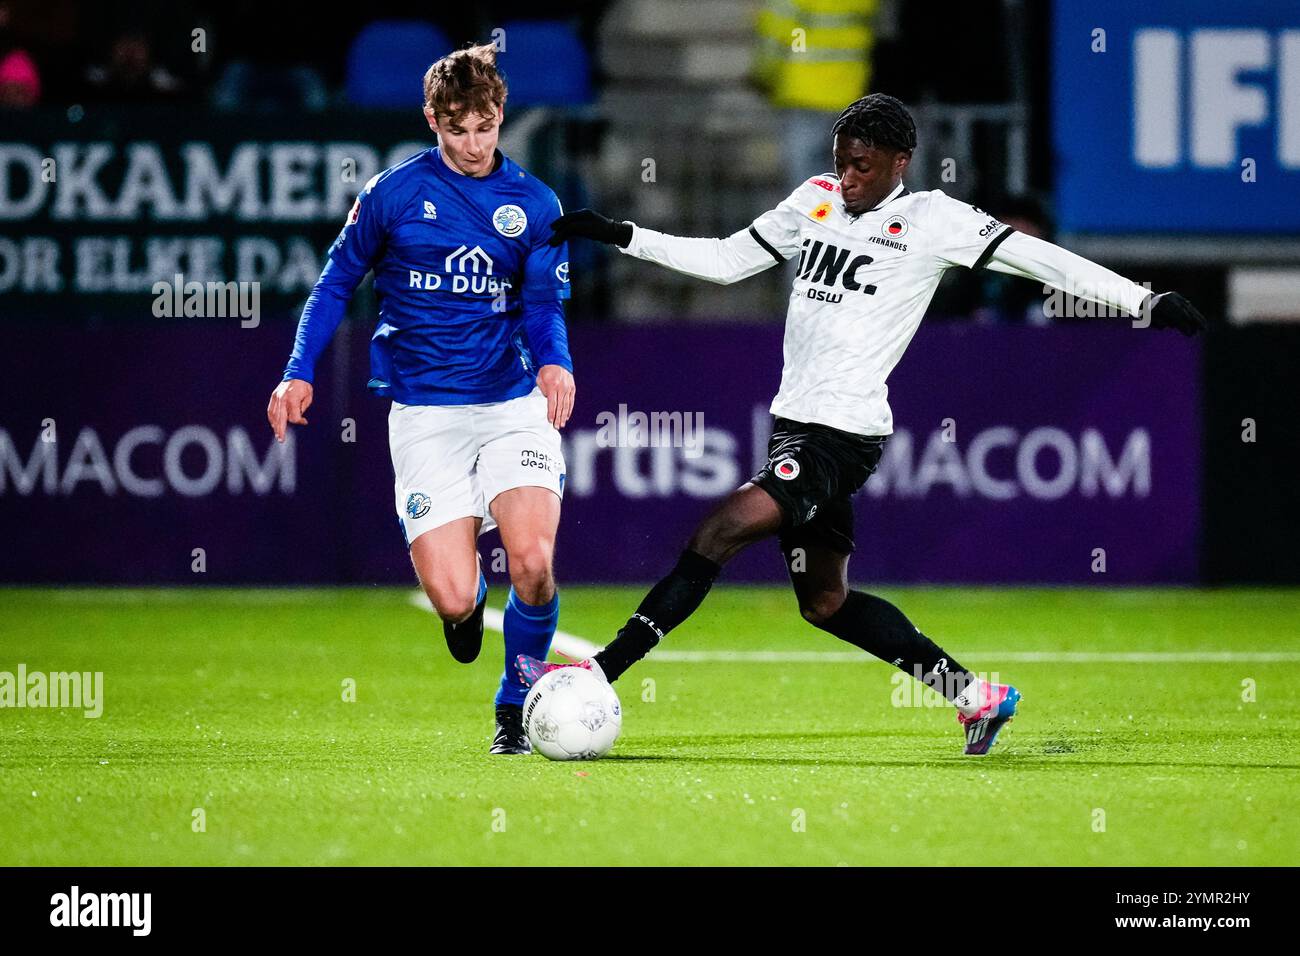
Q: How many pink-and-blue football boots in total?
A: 2